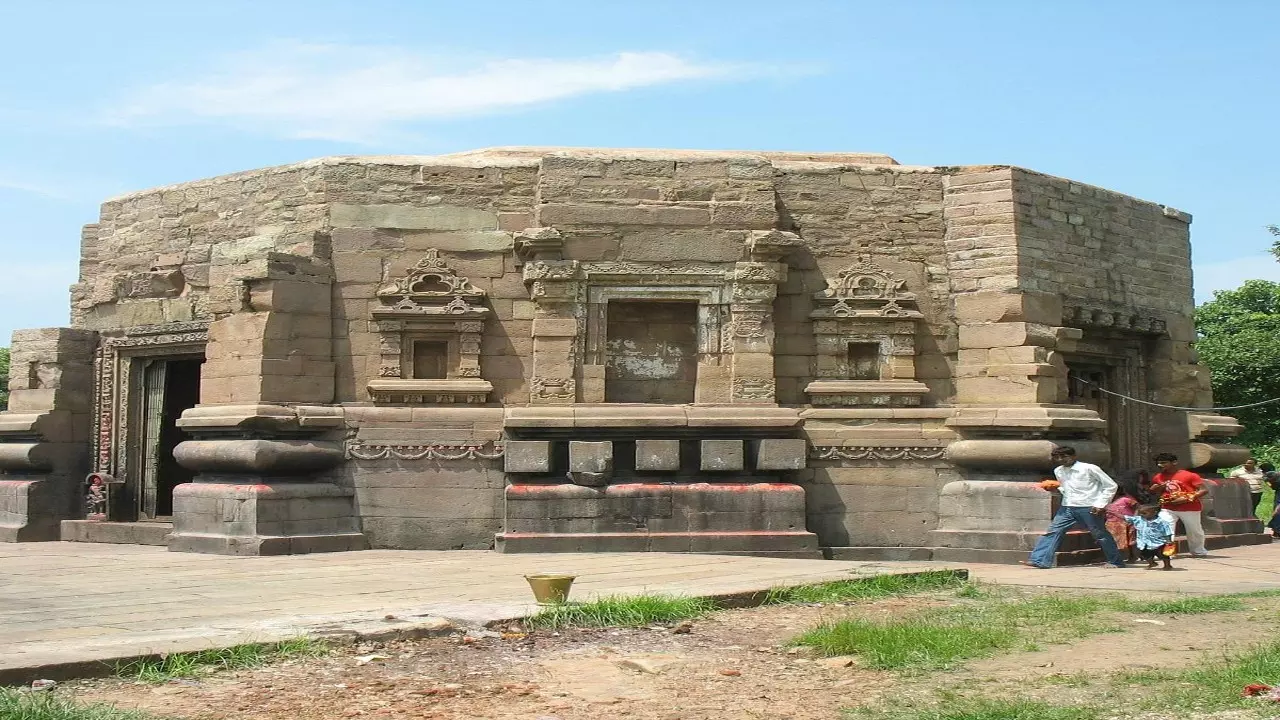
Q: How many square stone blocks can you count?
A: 5